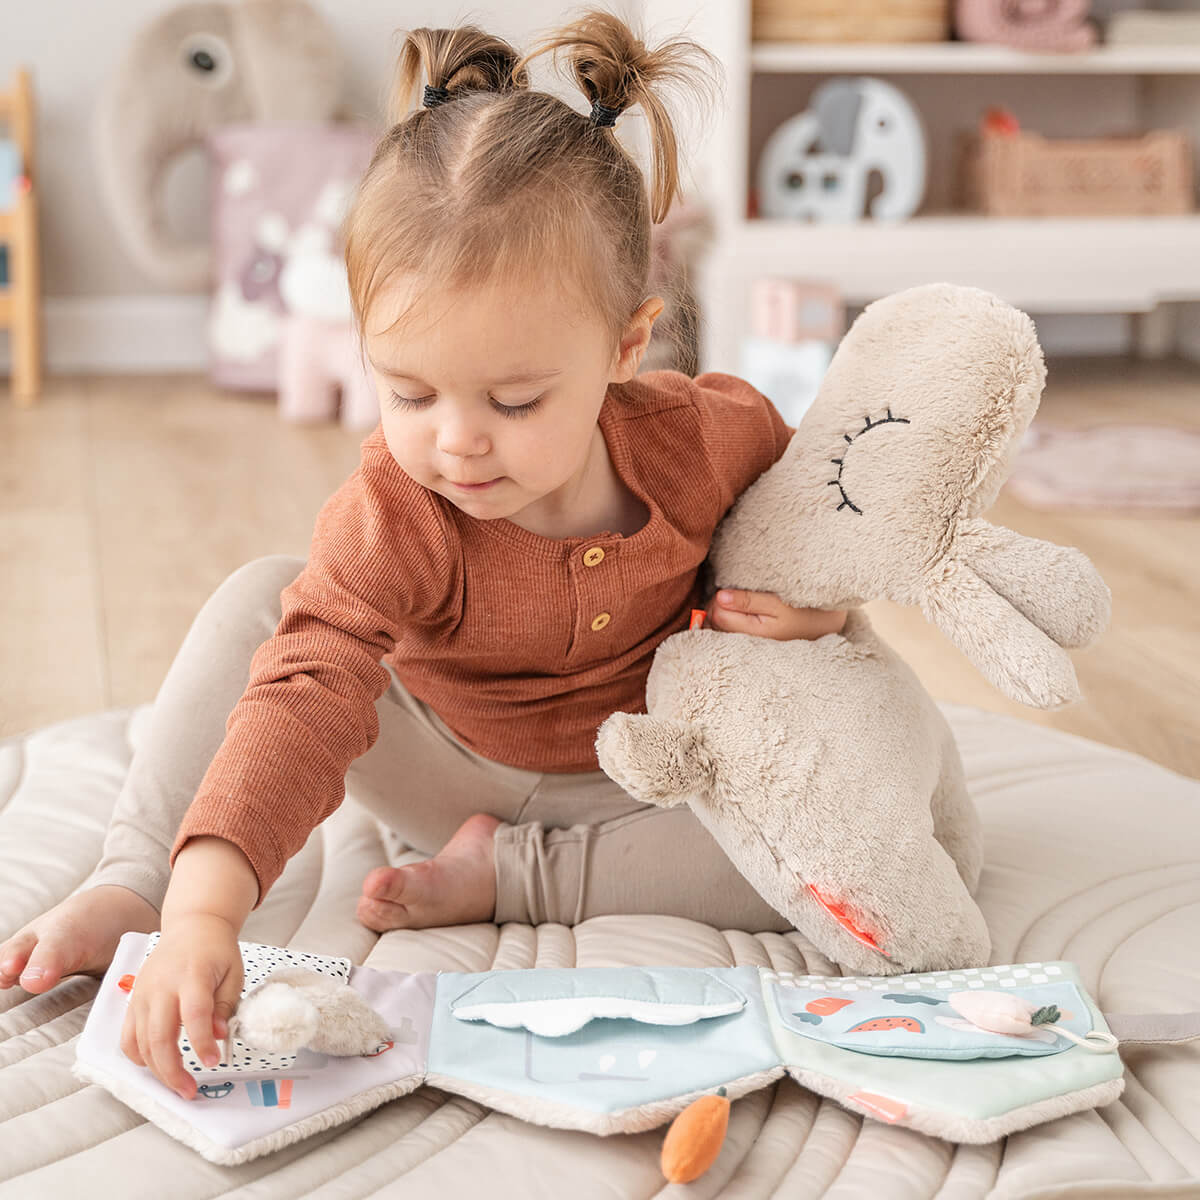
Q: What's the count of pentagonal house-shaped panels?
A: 3